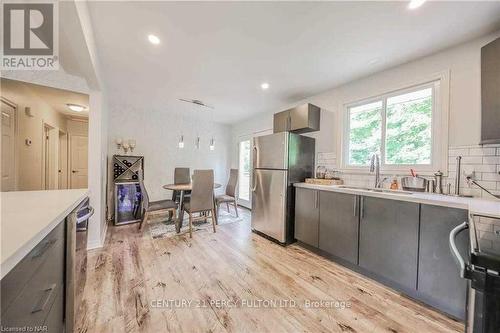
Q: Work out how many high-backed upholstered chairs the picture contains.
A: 4